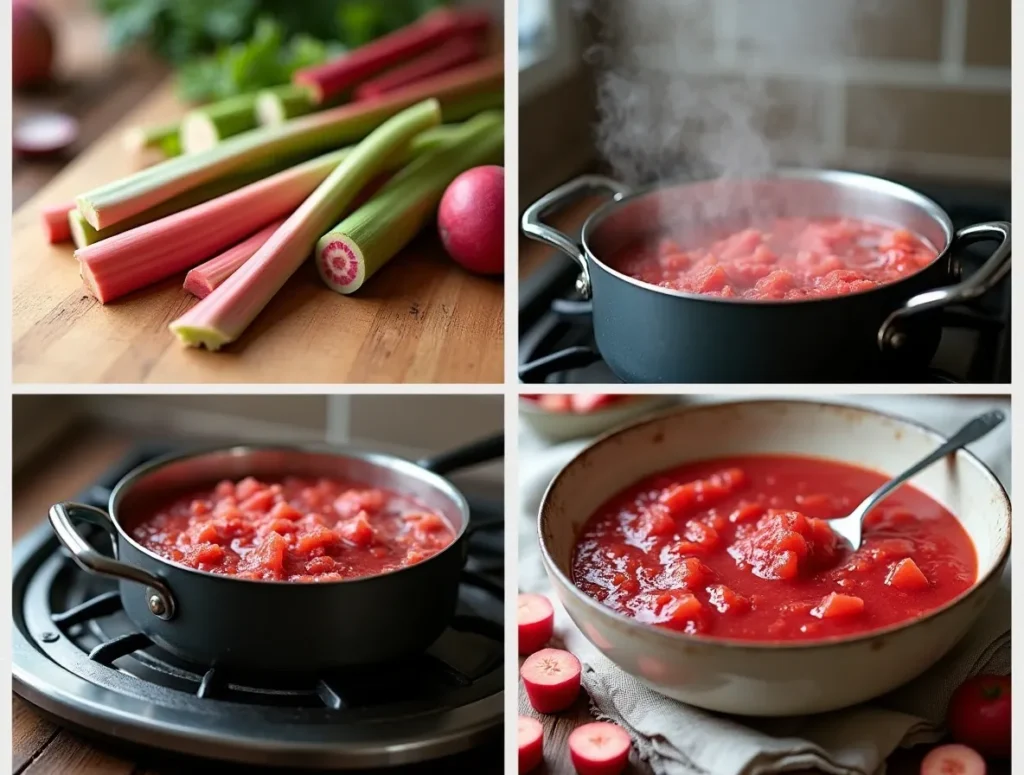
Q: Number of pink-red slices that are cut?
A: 5